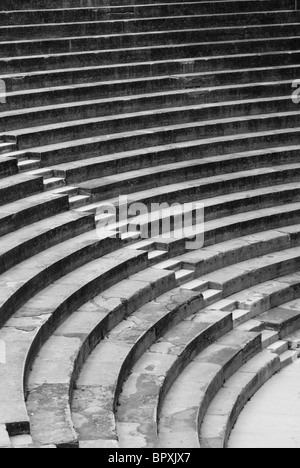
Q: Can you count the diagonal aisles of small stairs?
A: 1